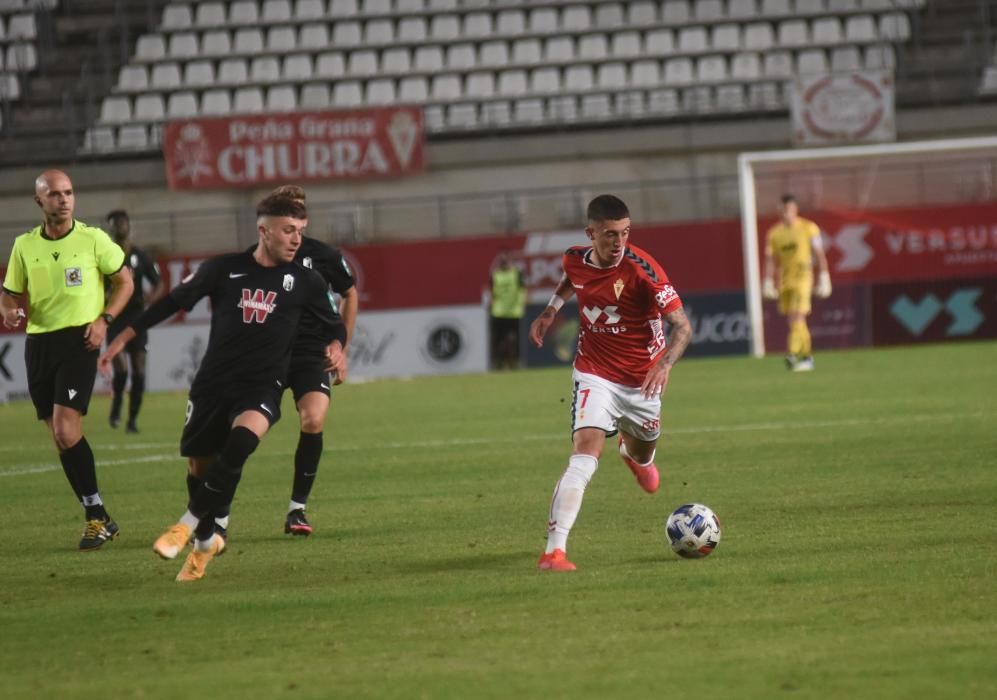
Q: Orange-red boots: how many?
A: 2